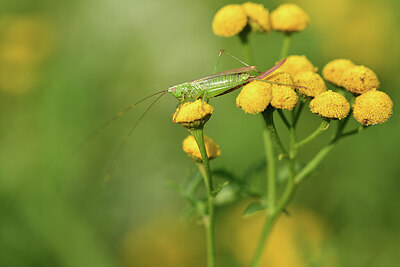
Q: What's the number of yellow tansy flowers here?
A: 14